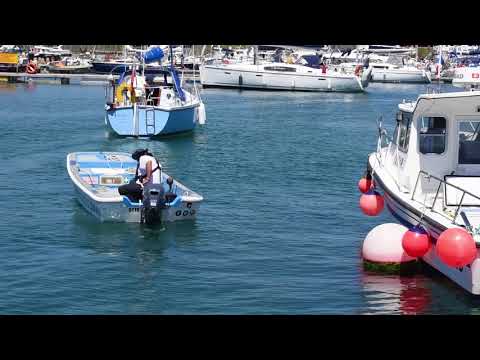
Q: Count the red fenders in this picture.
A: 4